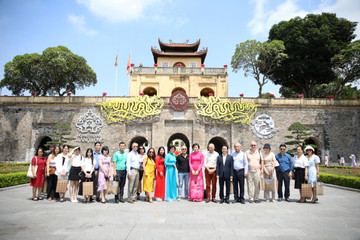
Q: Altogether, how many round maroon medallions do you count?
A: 1